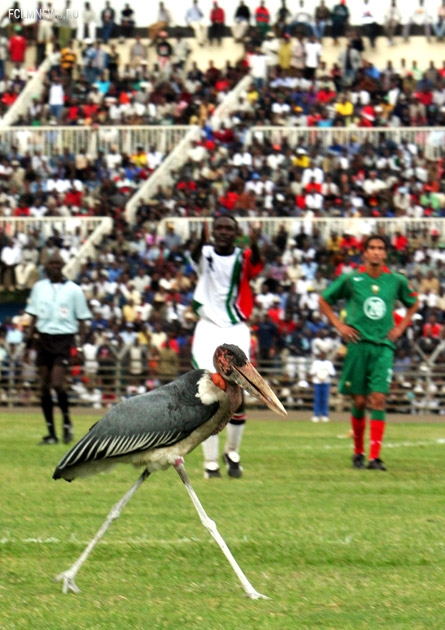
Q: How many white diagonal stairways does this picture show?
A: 4